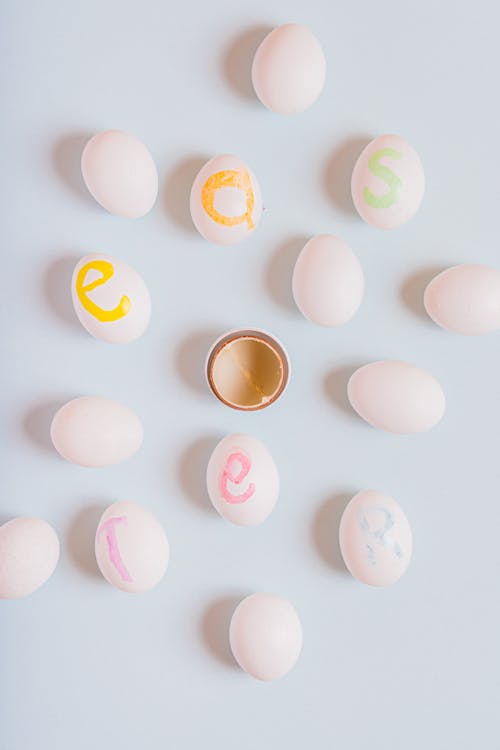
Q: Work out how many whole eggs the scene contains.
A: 14